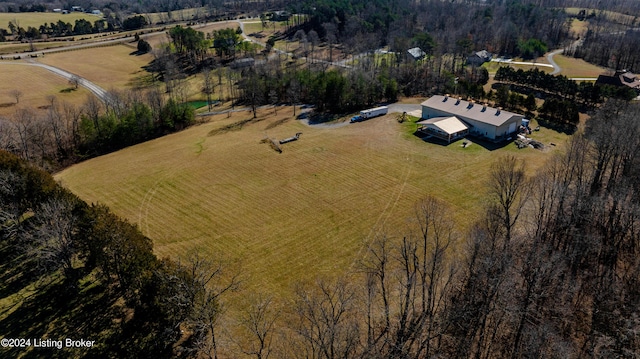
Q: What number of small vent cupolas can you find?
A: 5